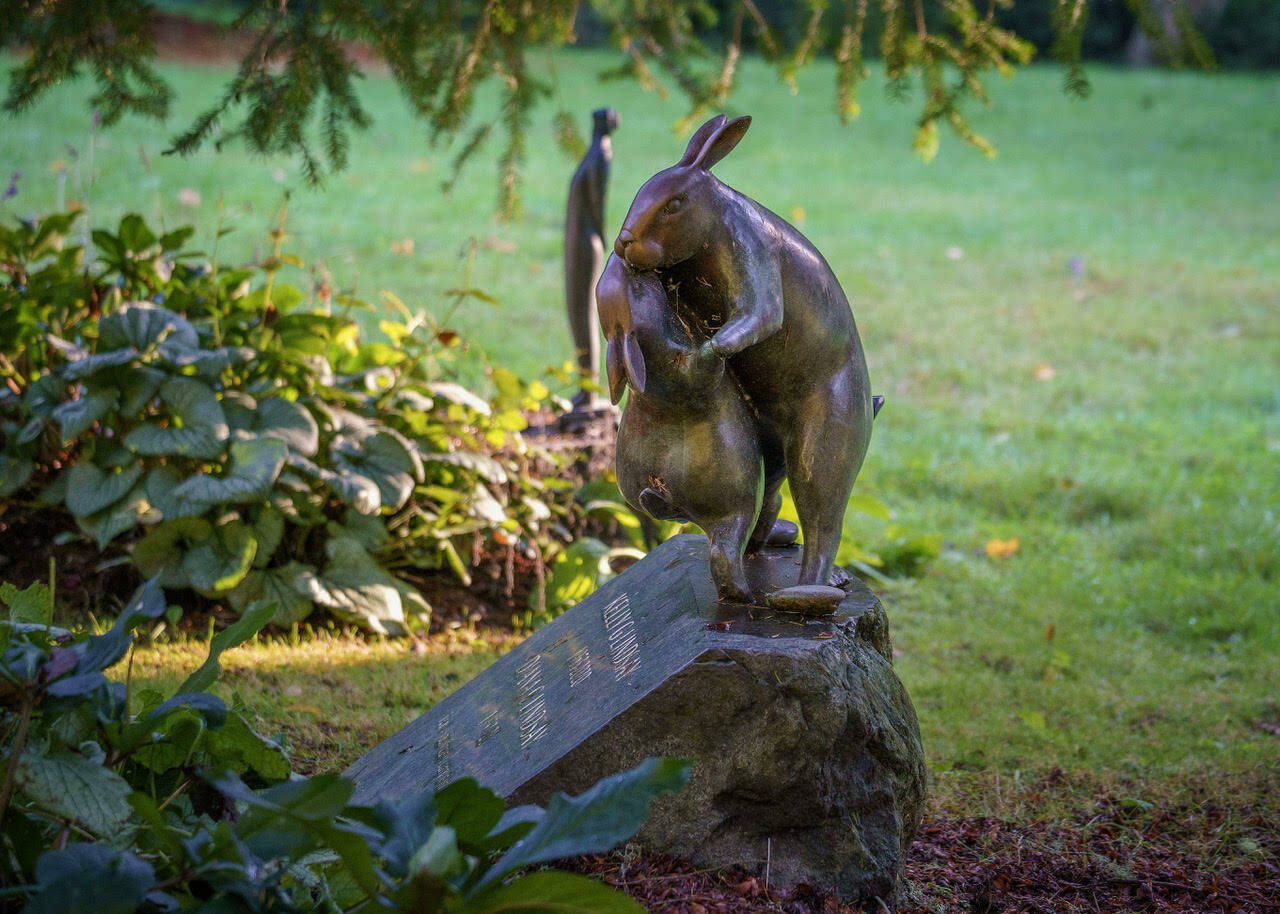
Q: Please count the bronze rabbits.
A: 2